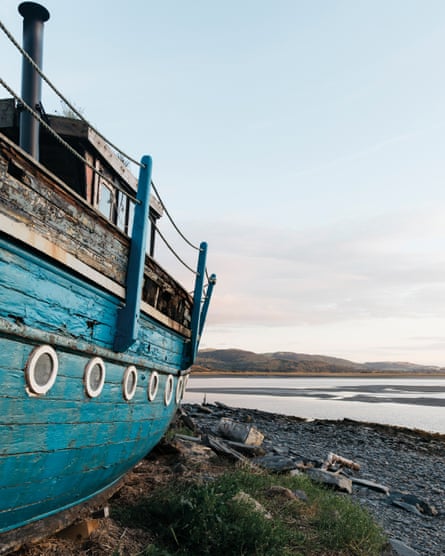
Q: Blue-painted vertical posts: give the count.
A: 3